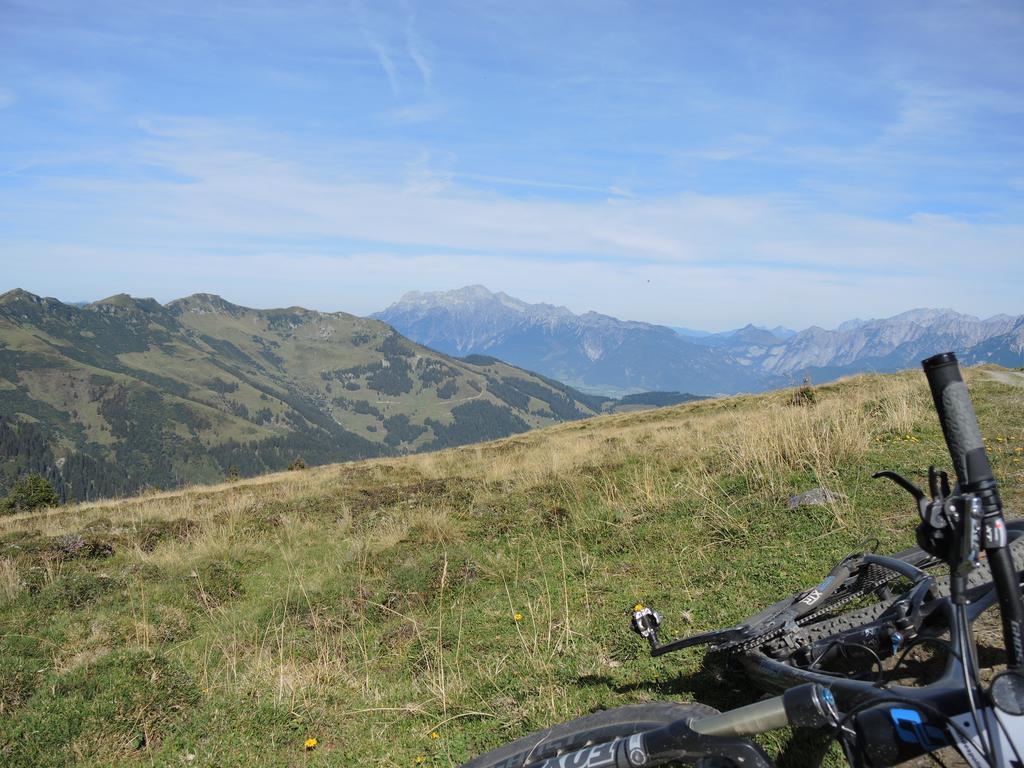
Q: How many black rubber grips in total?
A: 1